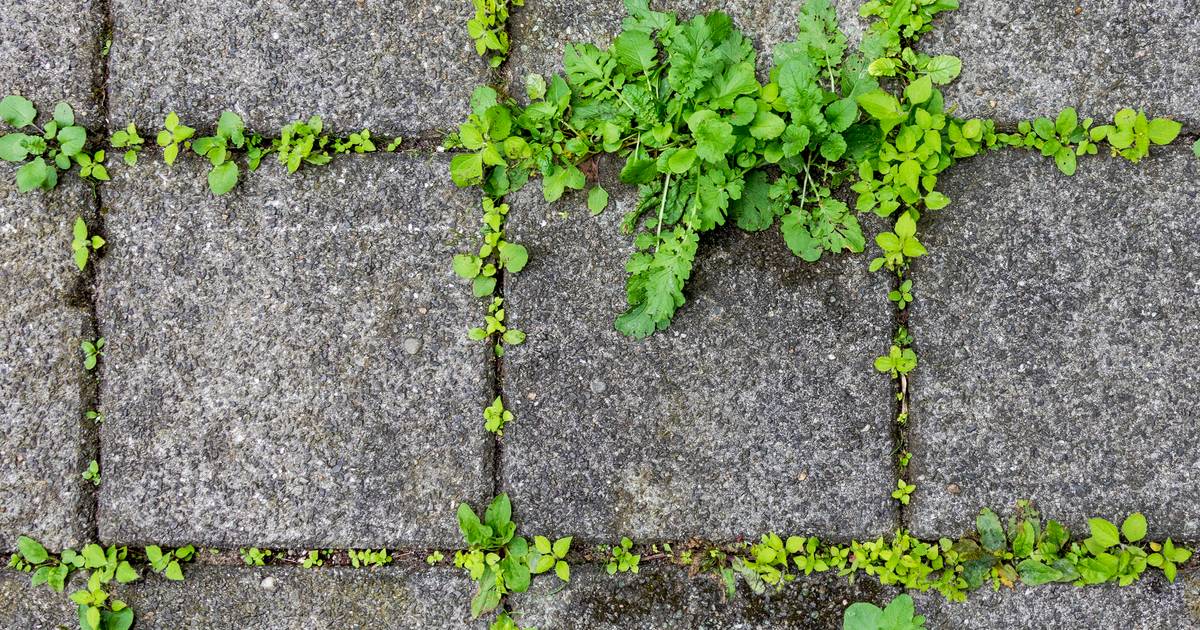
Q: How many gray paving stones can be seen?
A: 12